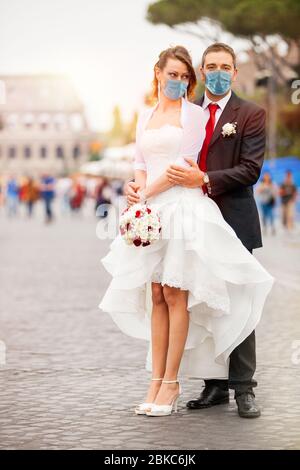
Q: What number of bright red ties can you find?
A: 1